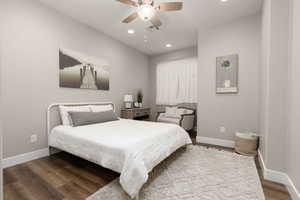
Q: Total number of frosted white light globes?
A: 1